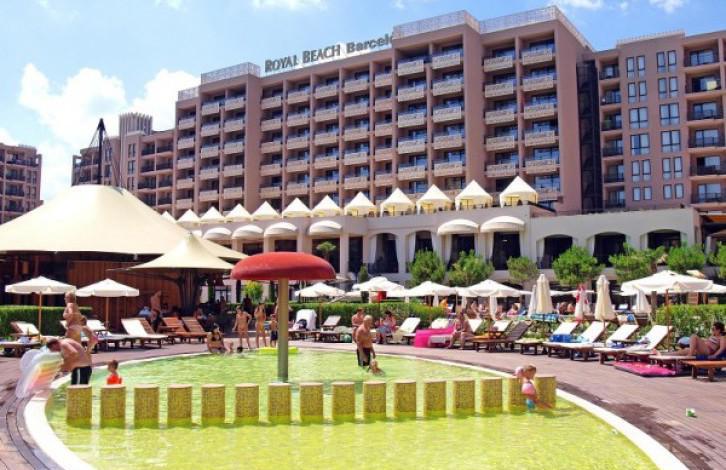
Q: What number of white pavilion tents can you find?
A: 12